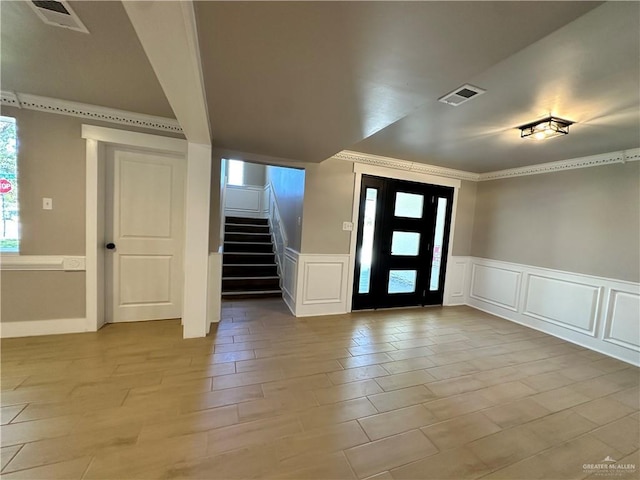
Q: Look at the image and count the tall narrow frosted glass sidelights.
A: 2